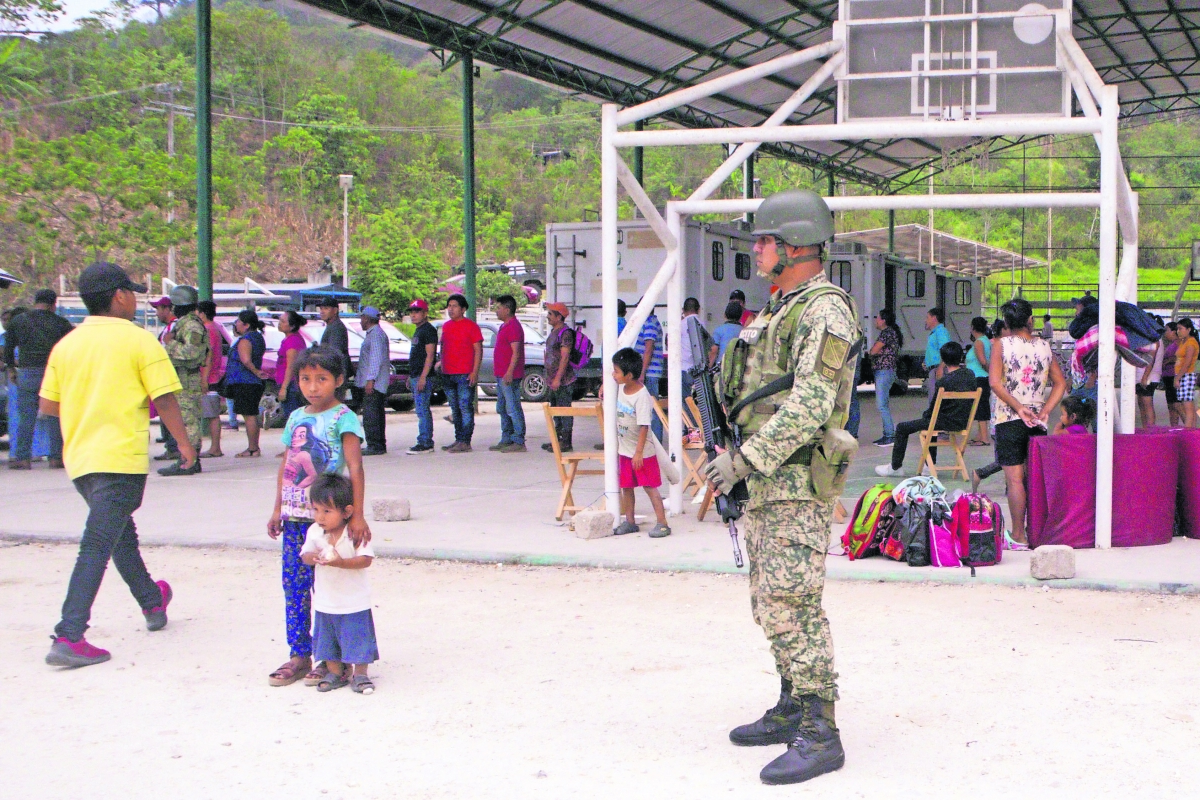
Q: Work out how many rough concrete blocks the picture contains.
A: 3